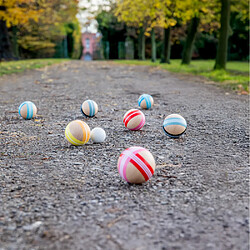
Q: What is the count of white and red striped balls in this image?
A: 2